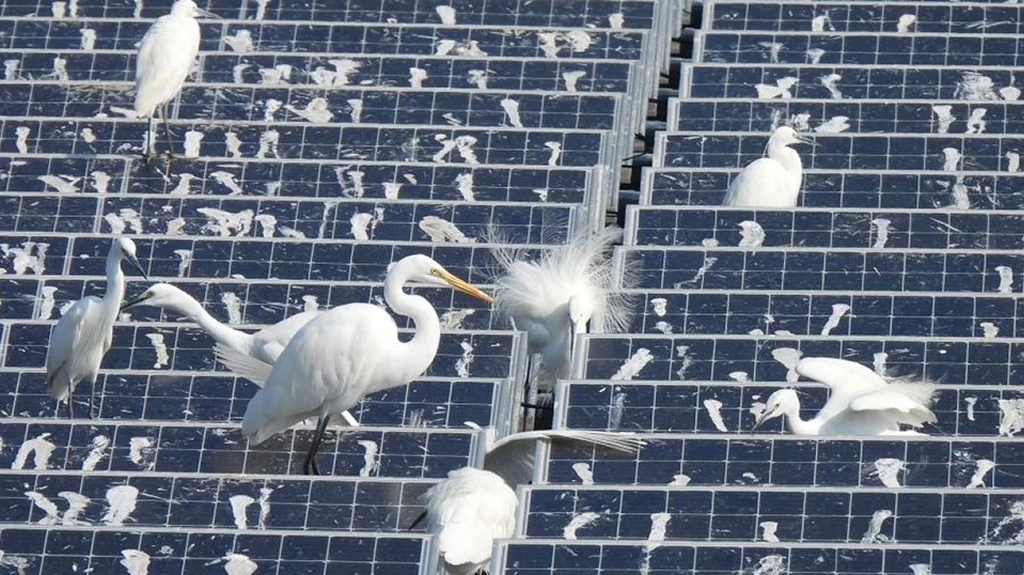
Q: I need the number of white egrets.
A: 8